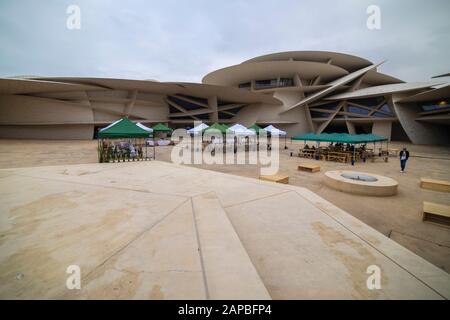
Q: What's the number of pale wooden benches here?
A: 4